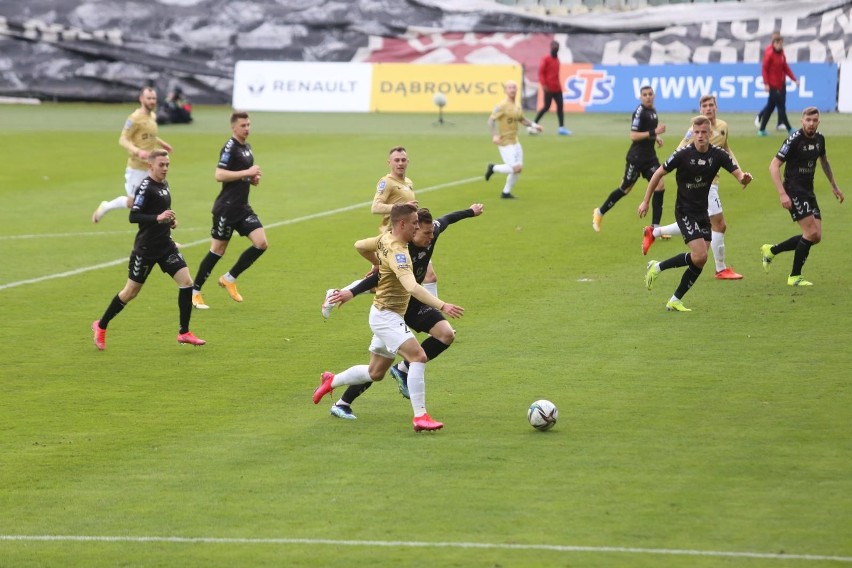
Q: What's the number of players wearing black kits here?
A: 6